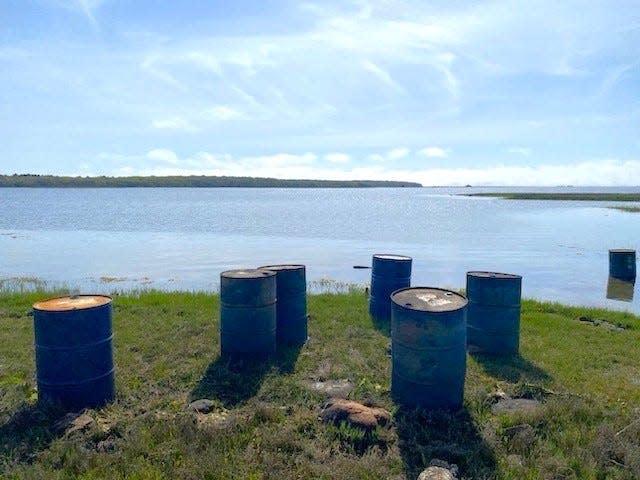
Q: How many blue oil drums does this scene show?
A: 7